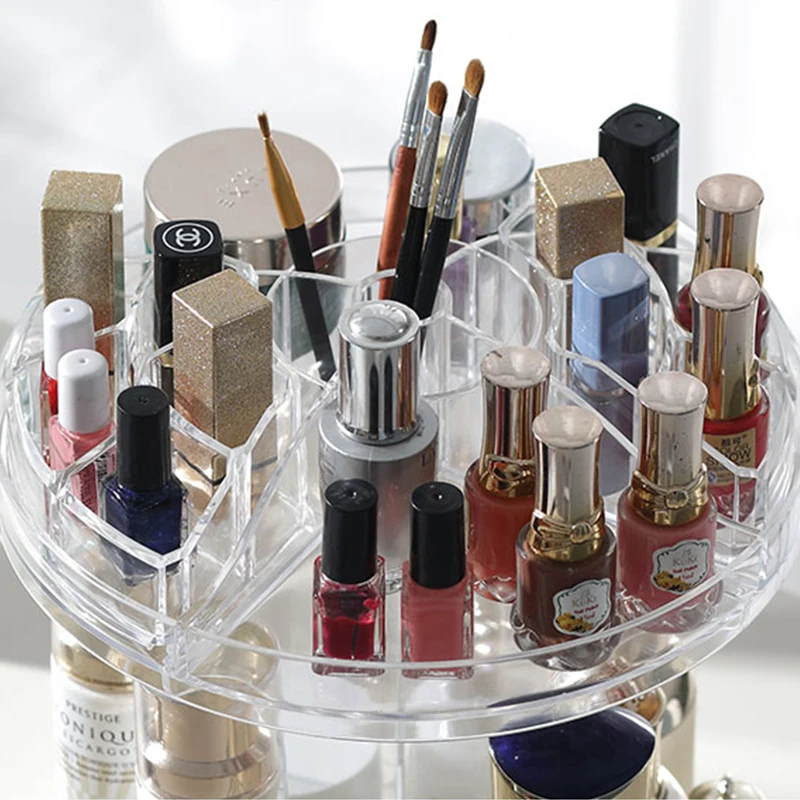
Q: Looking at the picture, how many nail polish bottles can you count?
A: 10